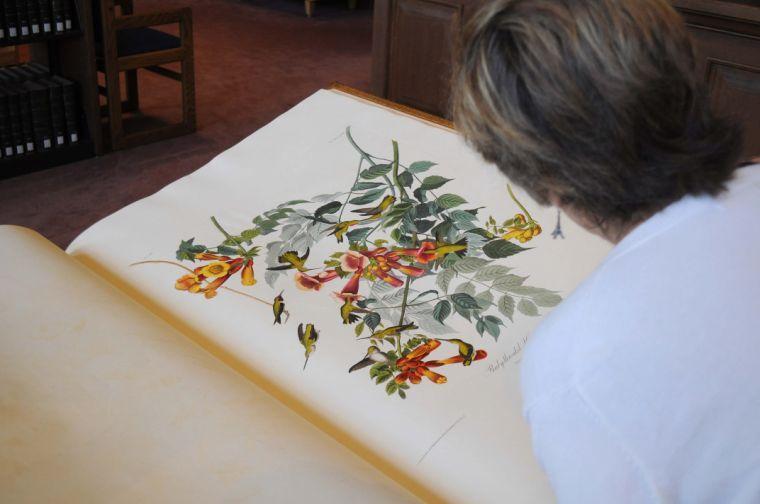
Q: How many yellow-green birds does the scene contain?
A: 10